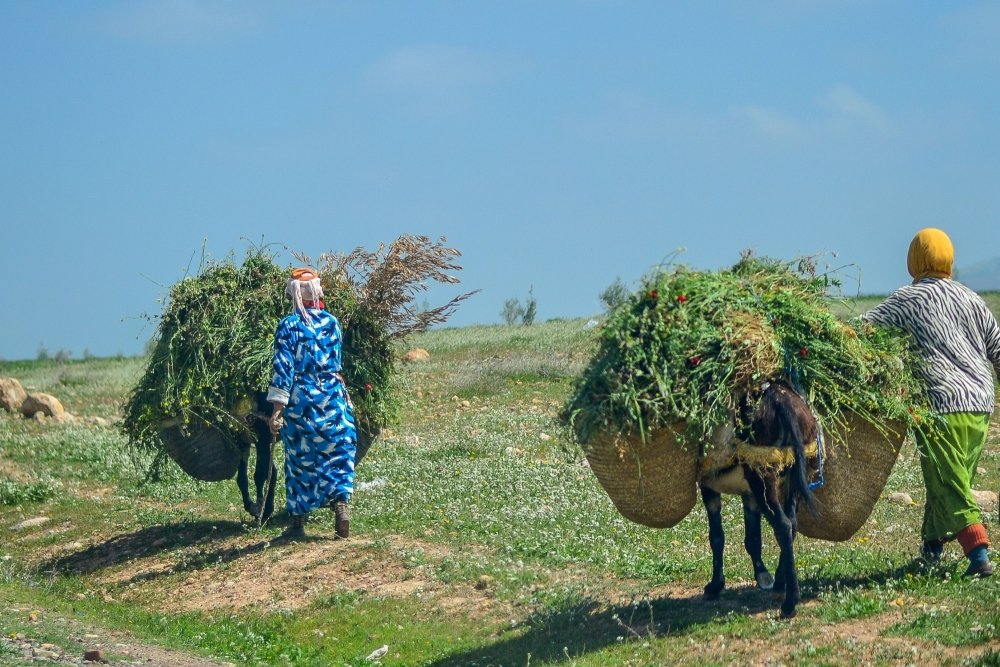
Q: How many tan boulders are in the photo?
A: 3